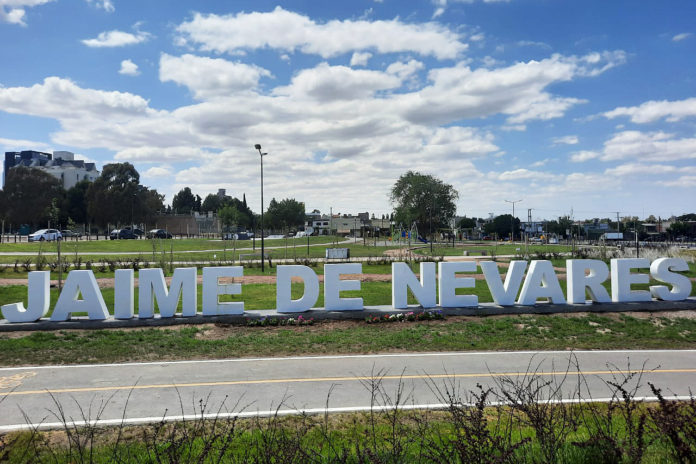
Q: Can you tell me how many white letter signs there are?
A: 14